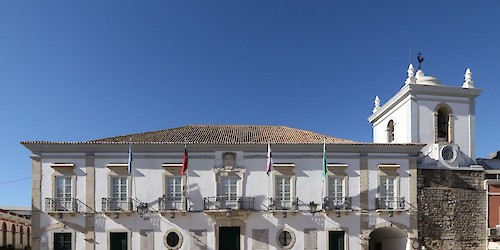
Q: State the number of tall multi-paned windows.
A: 7